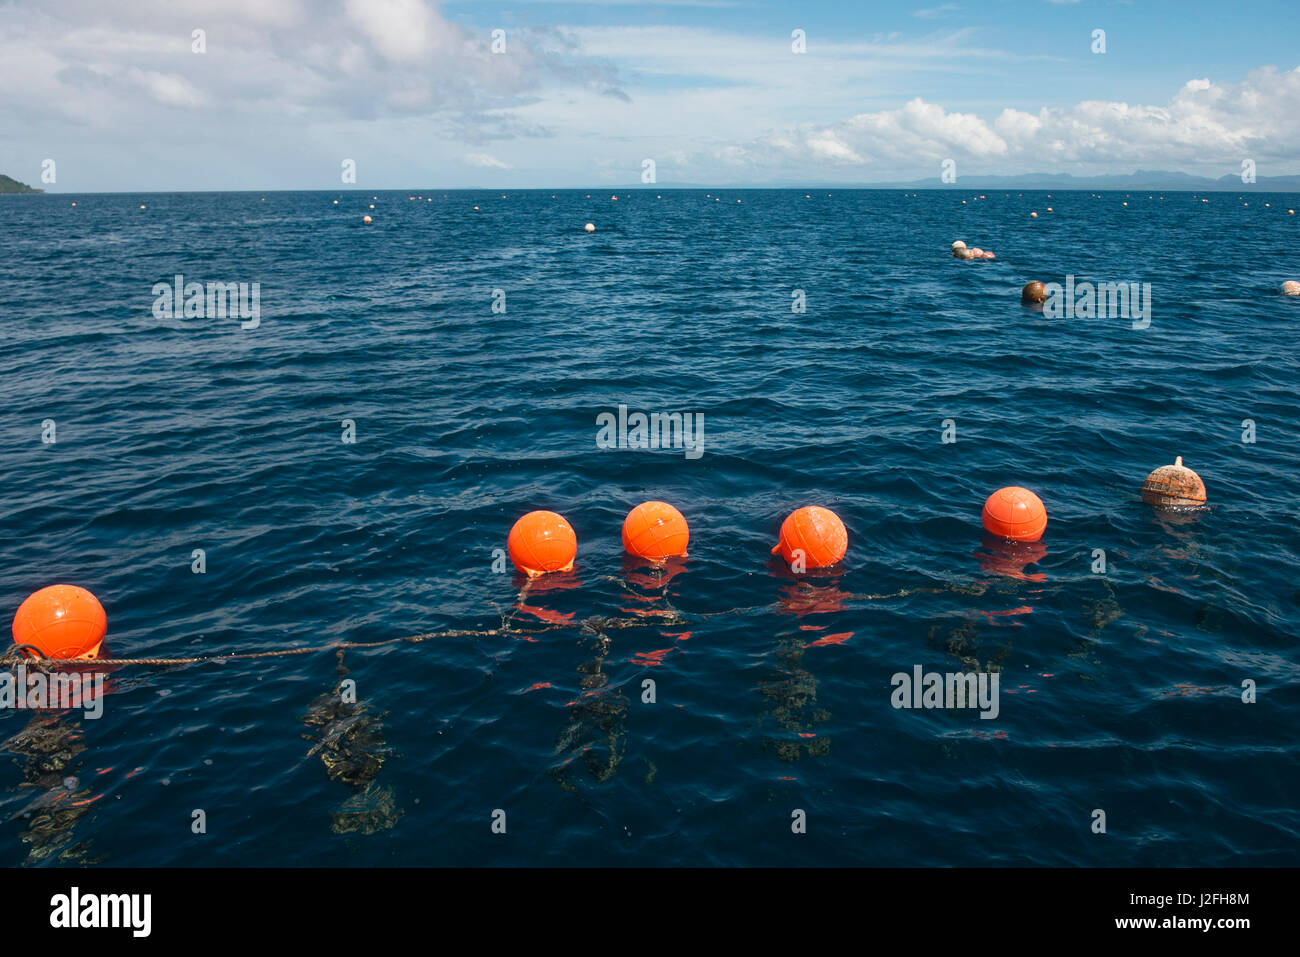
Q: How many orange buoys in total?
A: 5